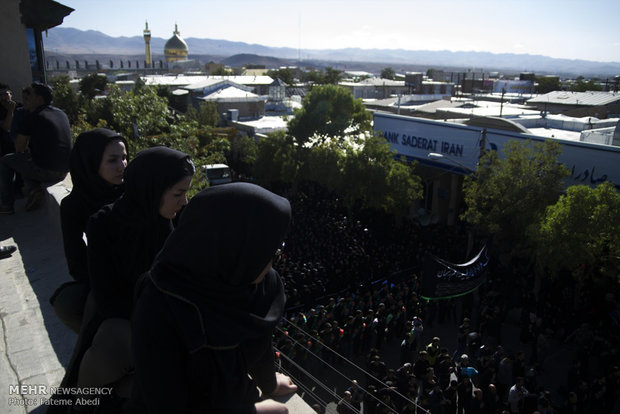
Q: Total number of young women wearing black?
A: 3